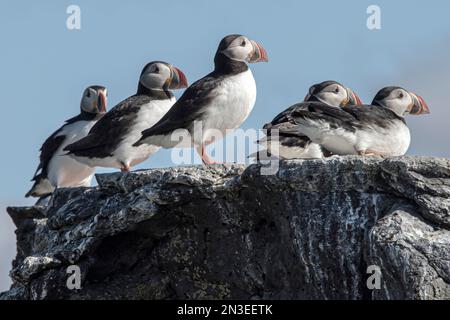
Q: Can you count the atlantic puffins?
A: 5